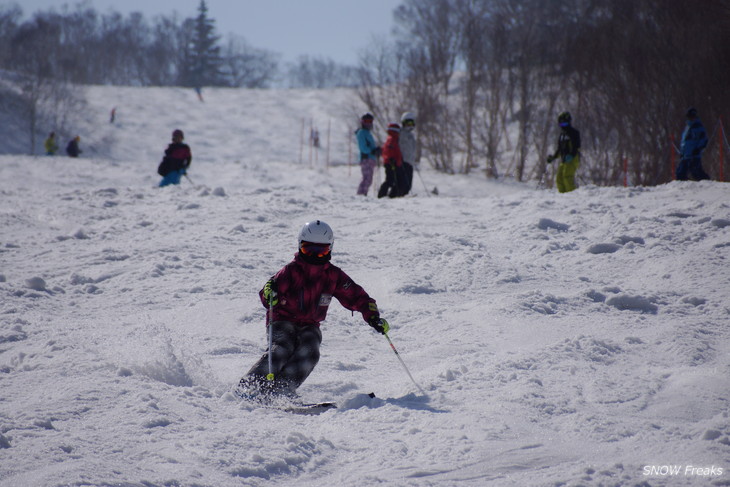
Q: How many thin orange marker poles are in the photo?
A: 8